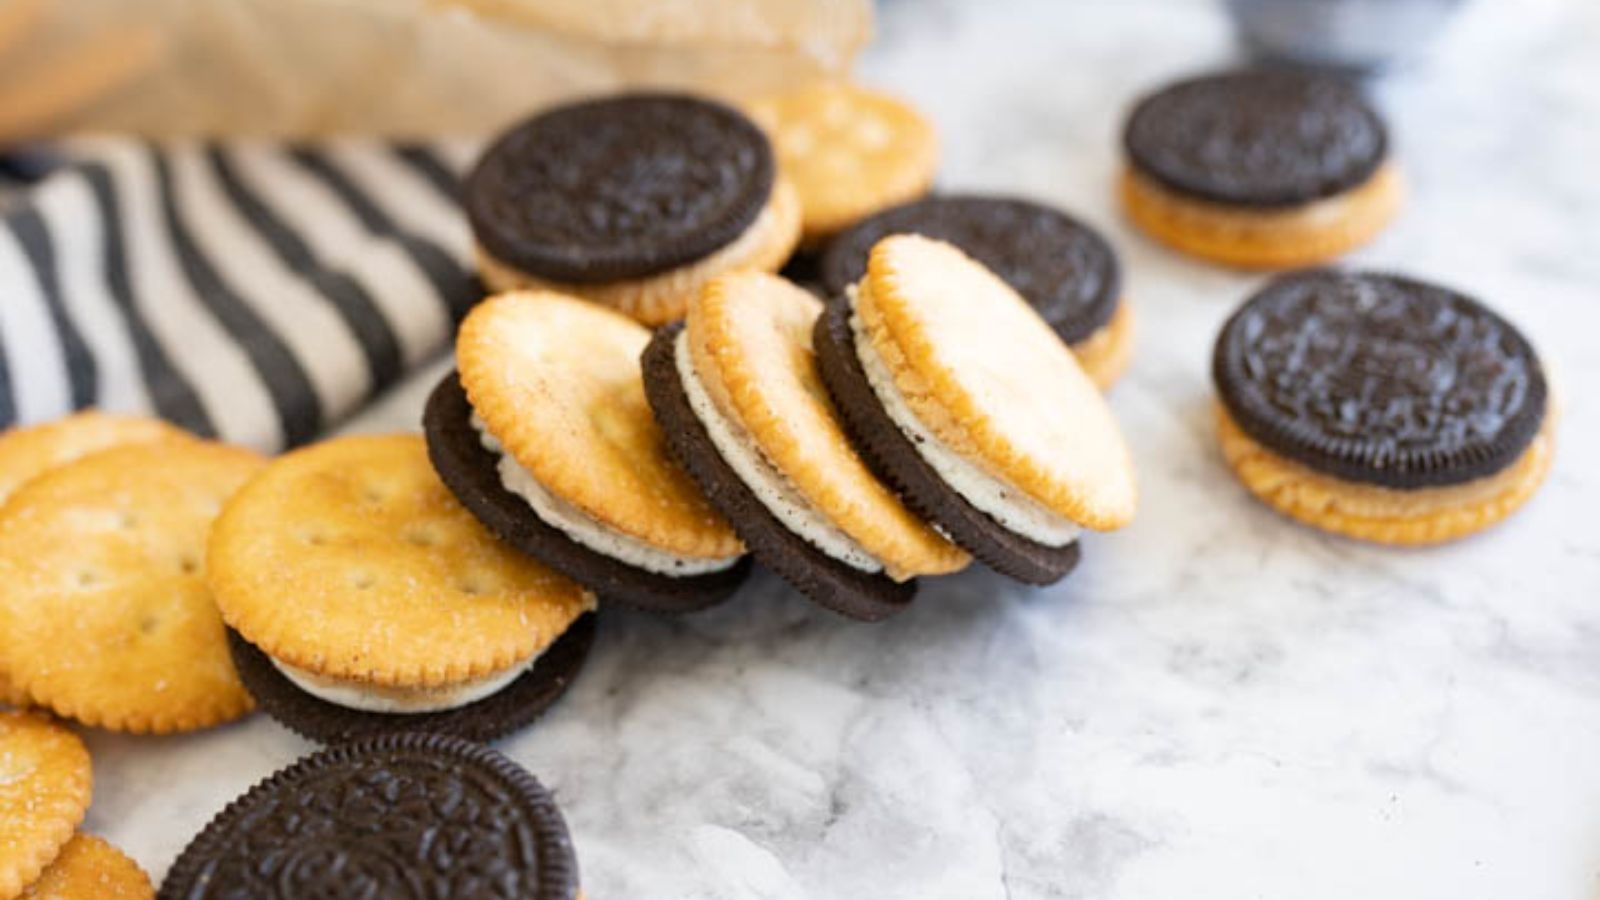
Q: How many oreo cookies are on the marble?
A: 9